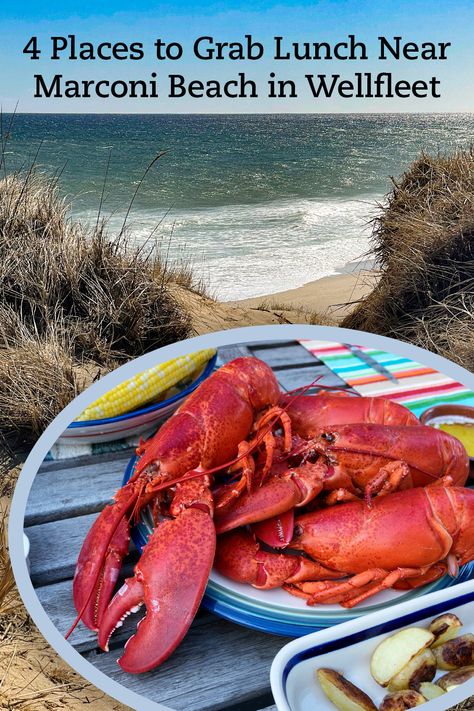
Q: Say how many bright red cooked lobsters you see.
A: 4